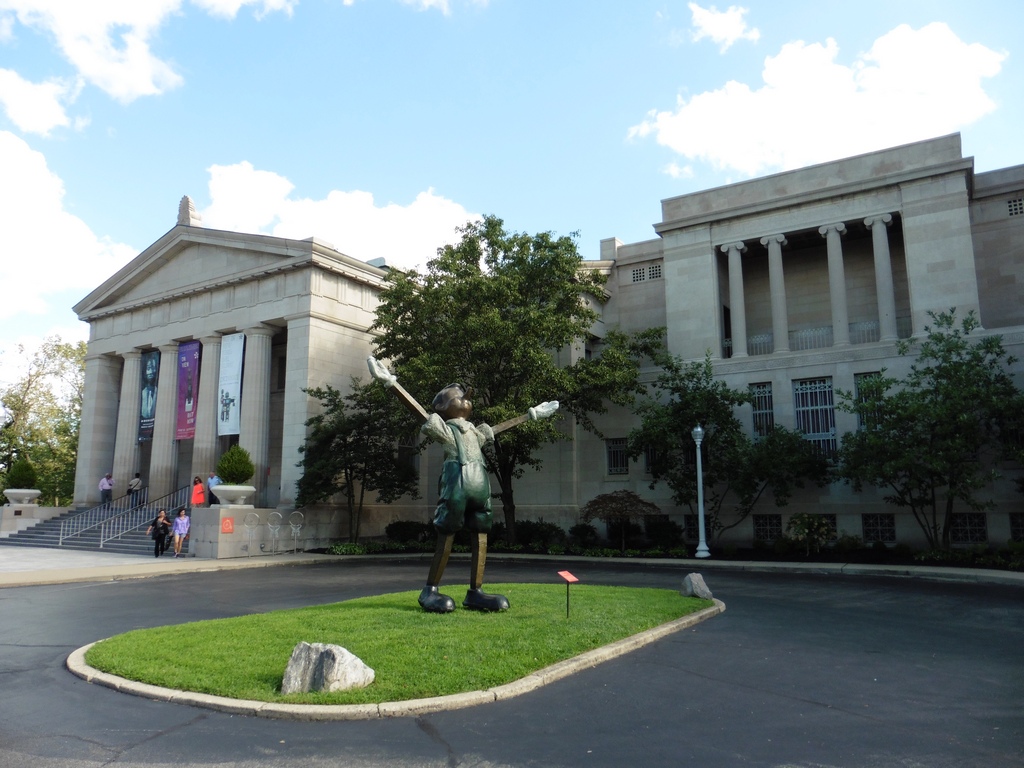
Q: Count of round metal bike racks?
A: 3